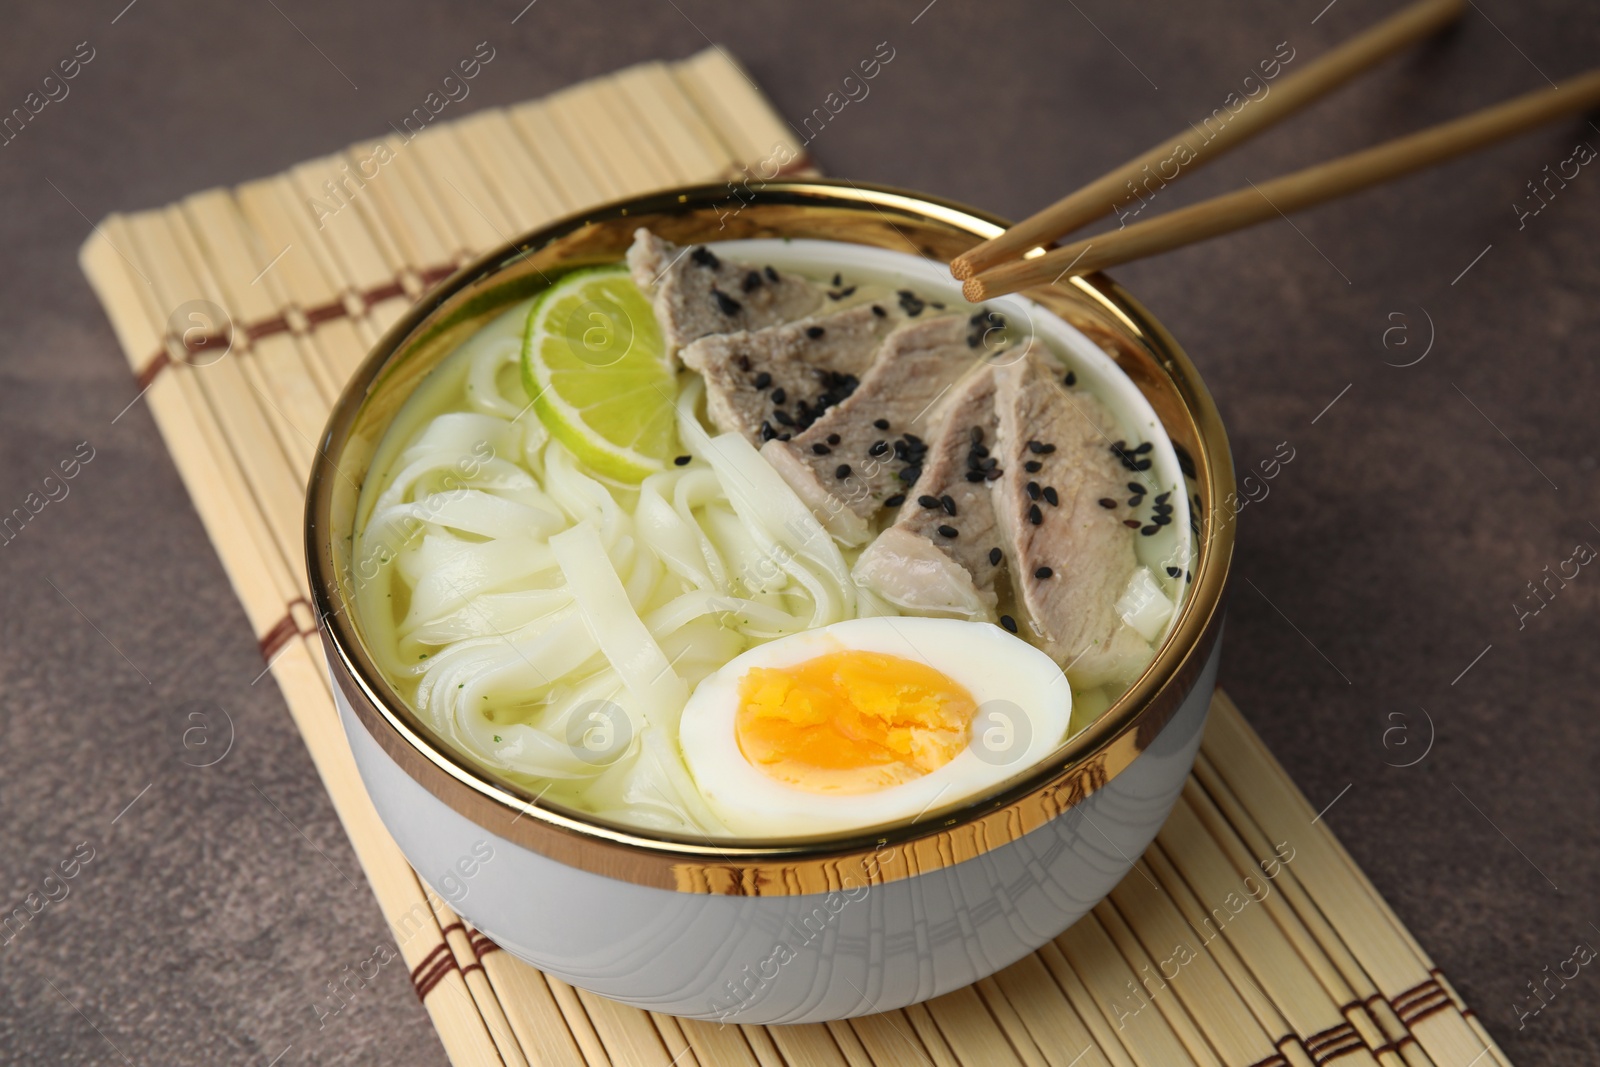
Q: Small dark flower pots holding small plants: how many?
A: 0